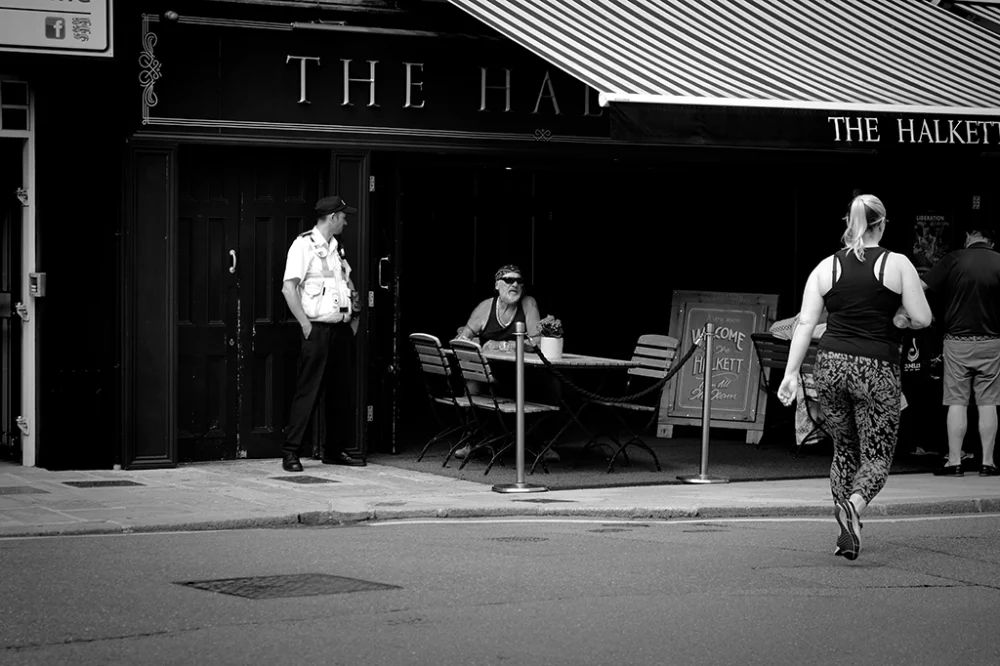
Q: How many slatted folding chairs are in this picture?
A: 4